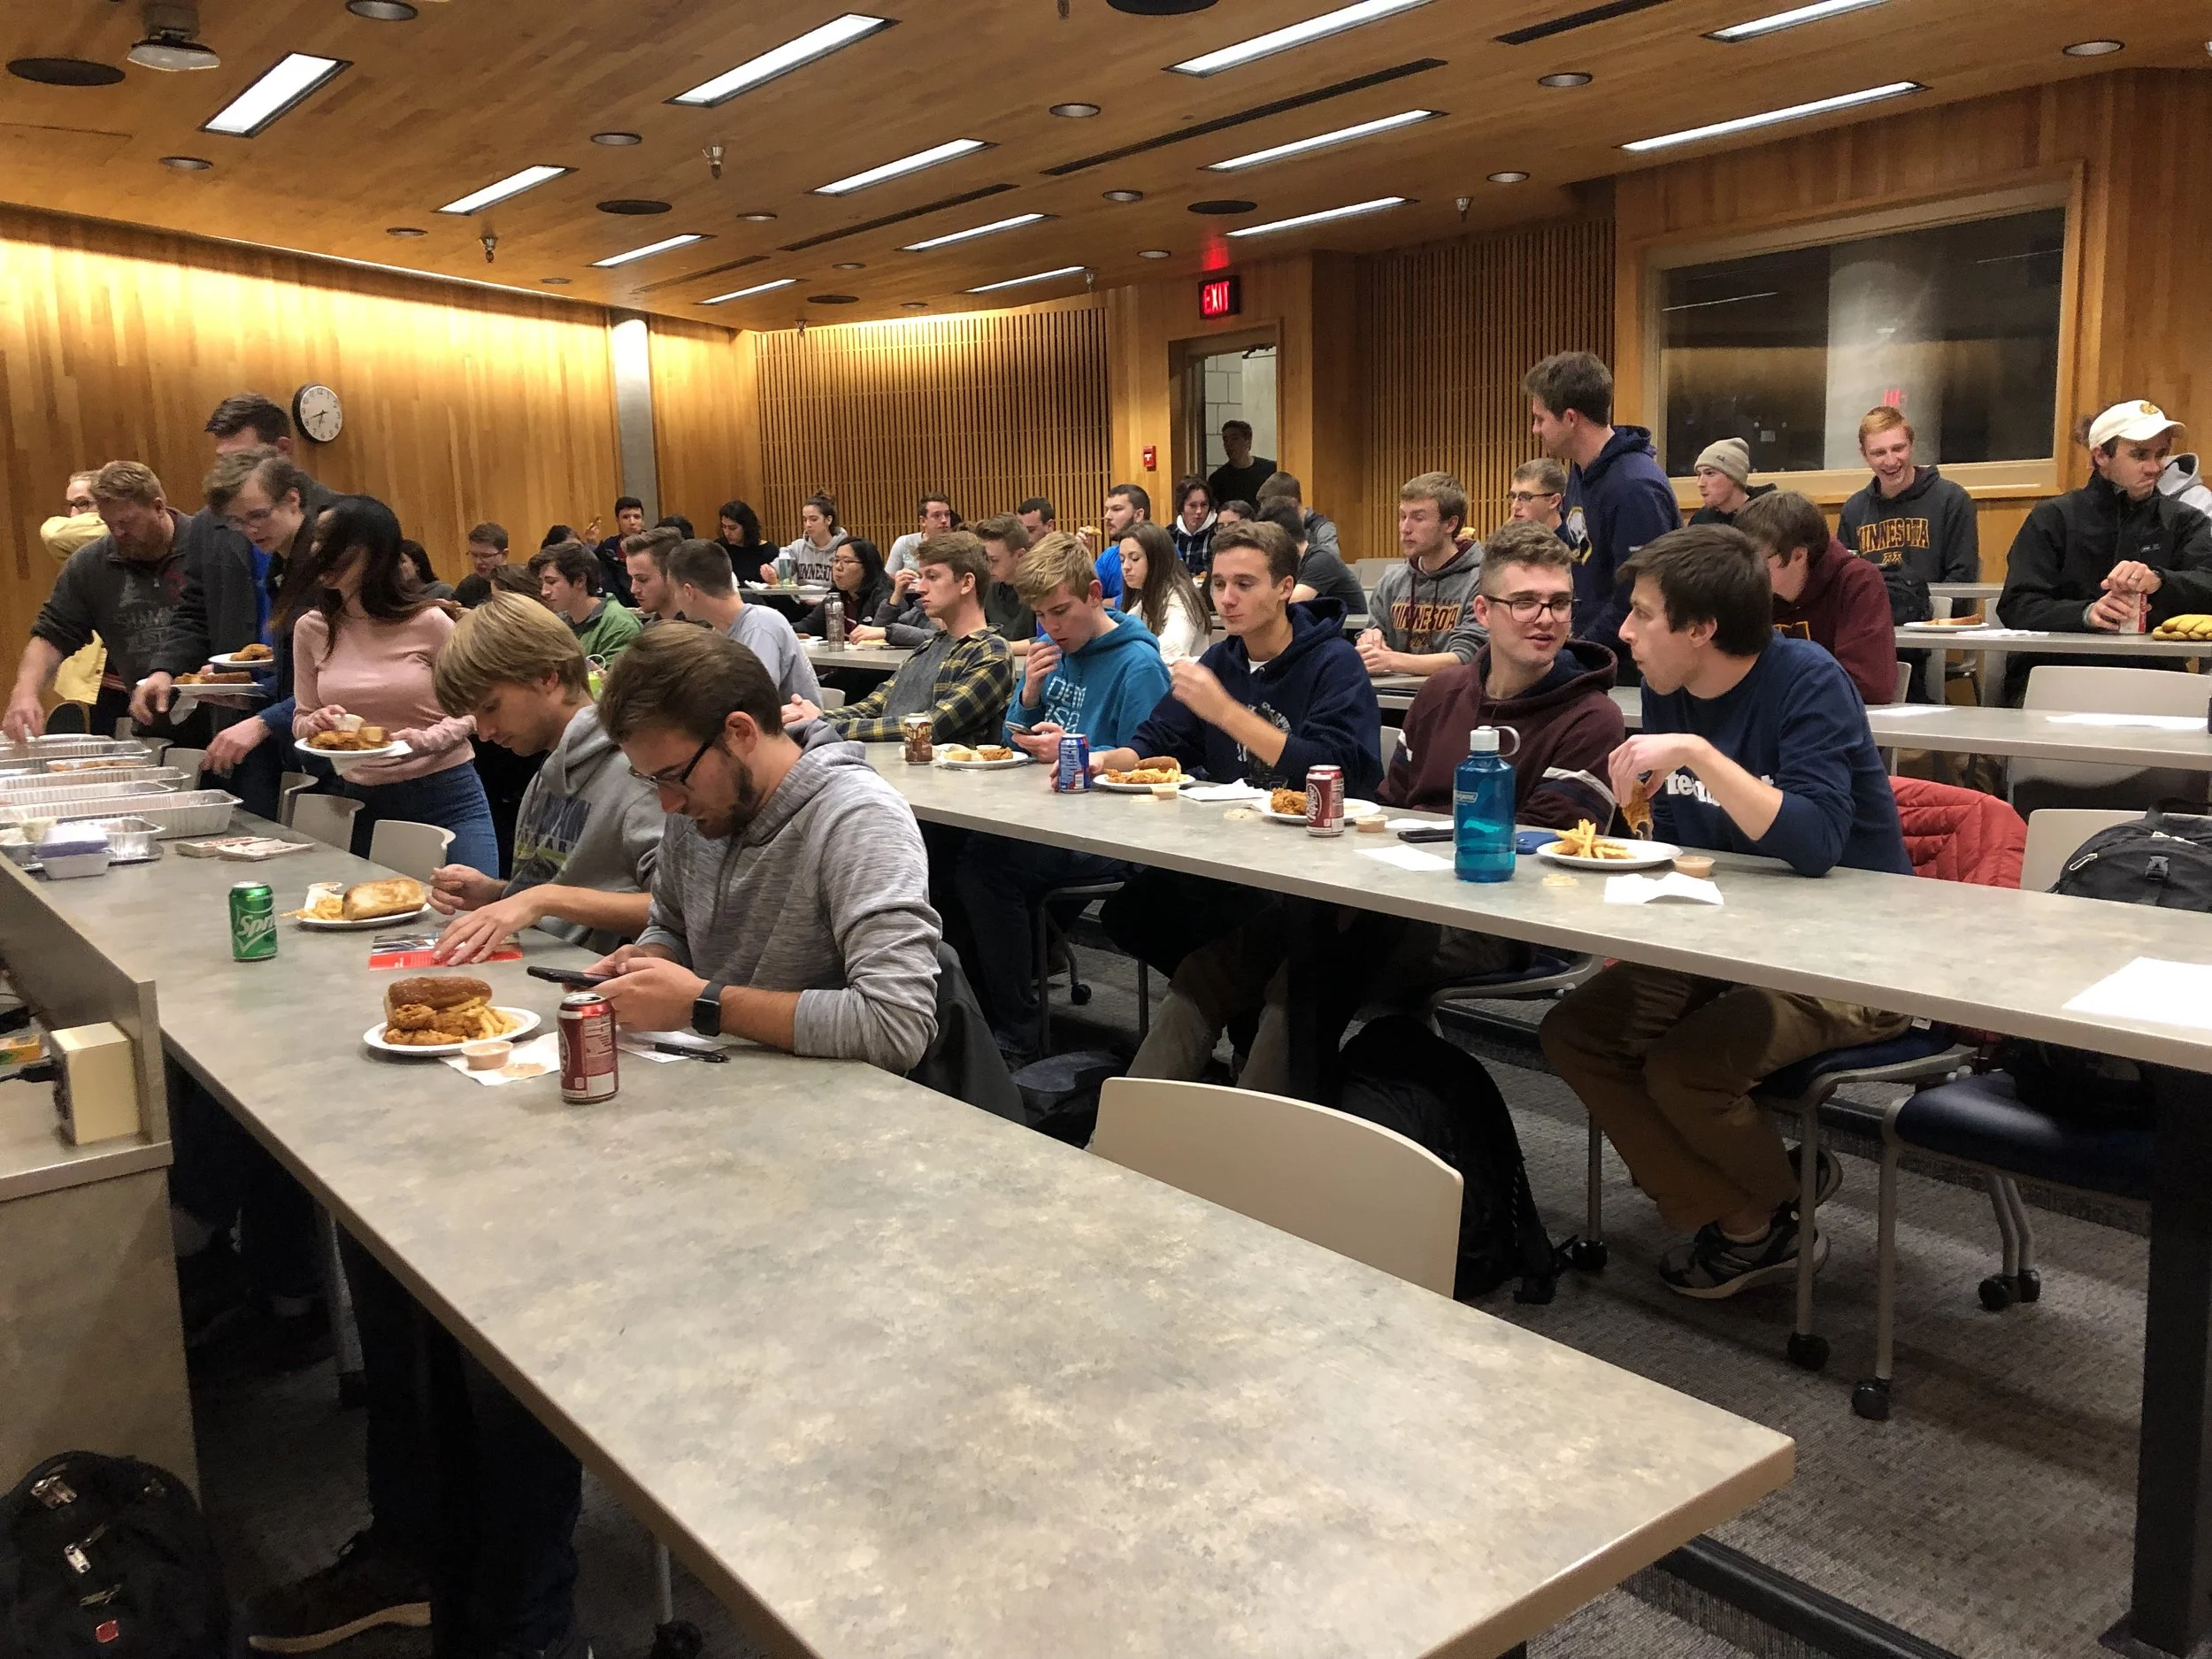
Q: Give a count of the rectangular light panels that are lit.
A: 13